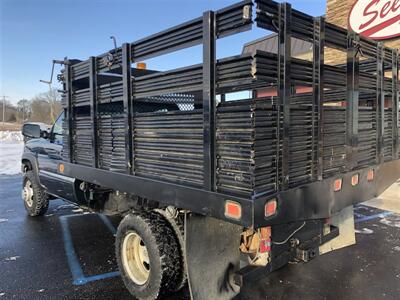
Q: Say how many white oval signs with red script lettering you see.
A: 1